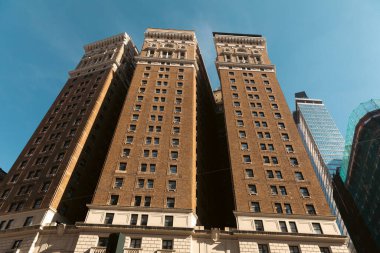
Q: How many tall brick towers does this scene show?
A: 3